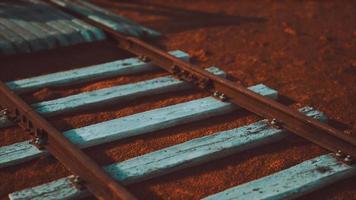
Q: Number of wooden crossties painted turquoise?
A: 5